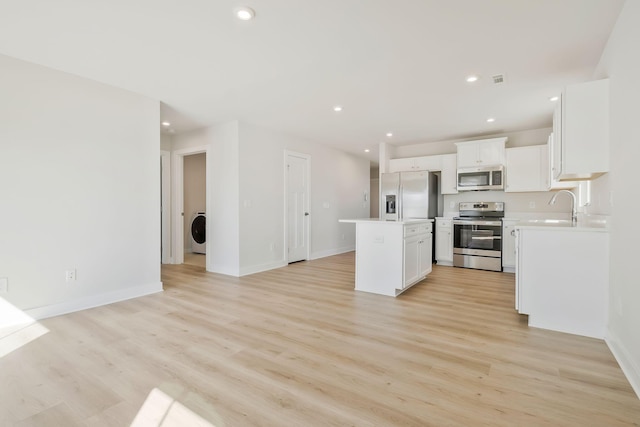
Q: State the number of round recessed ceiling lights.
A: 8